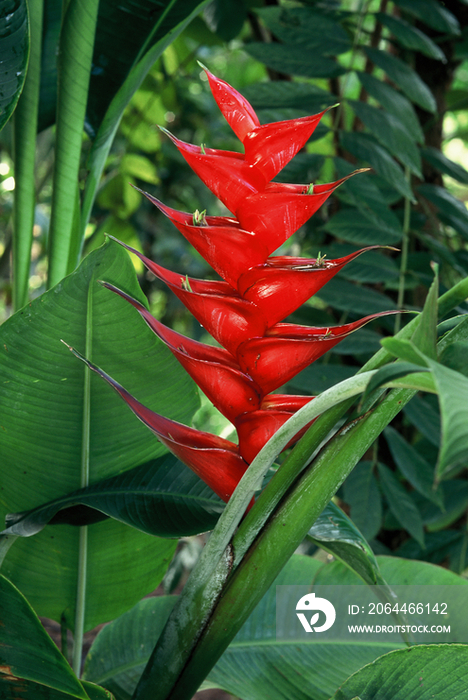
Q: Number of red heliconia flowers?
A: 1